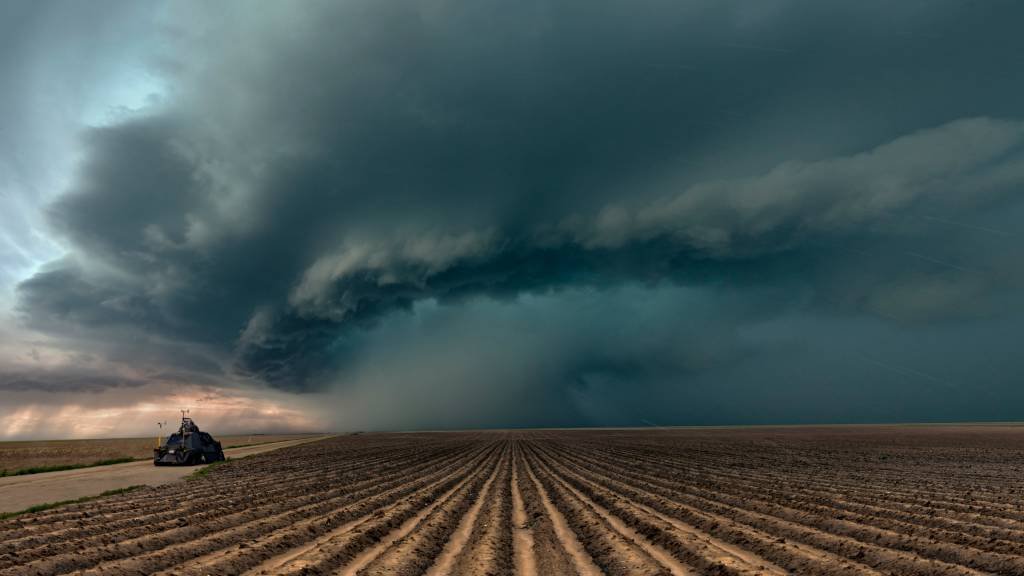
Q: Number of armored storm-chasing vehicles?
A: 1